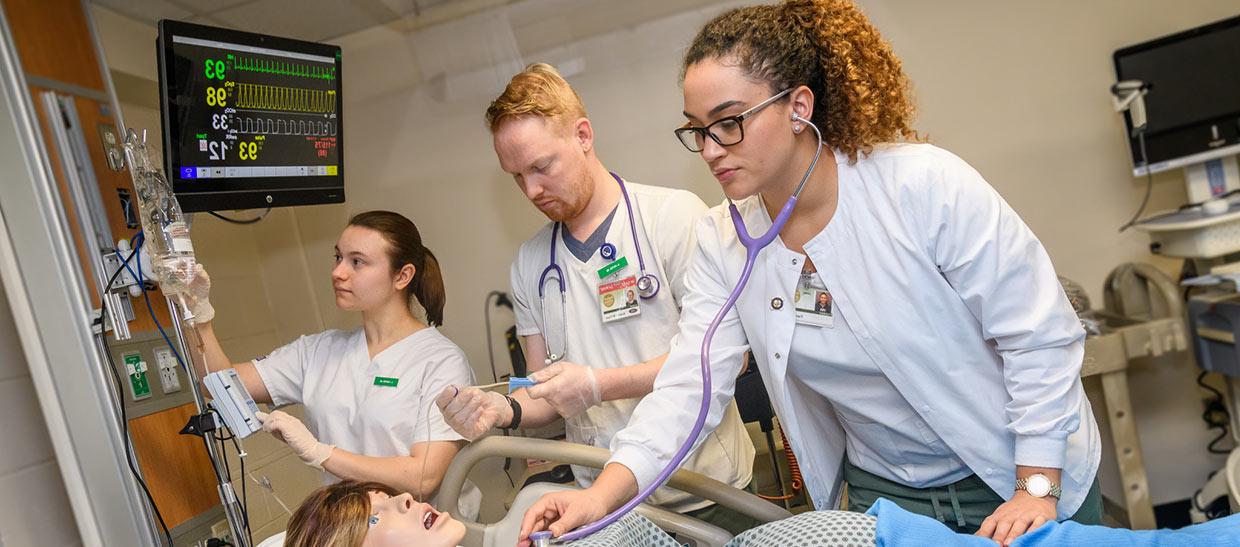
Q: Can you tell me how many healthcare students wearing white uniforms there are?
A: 3